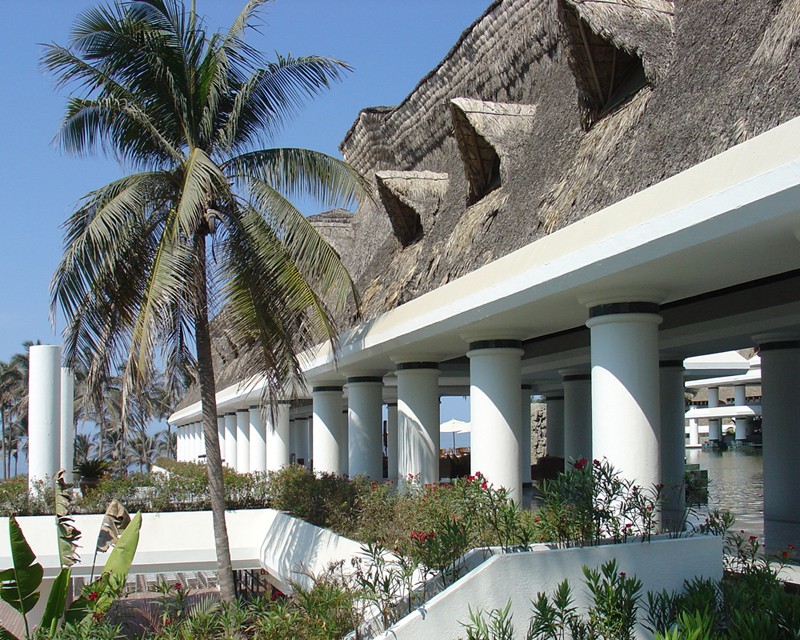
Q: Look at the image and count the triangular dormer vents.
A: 3